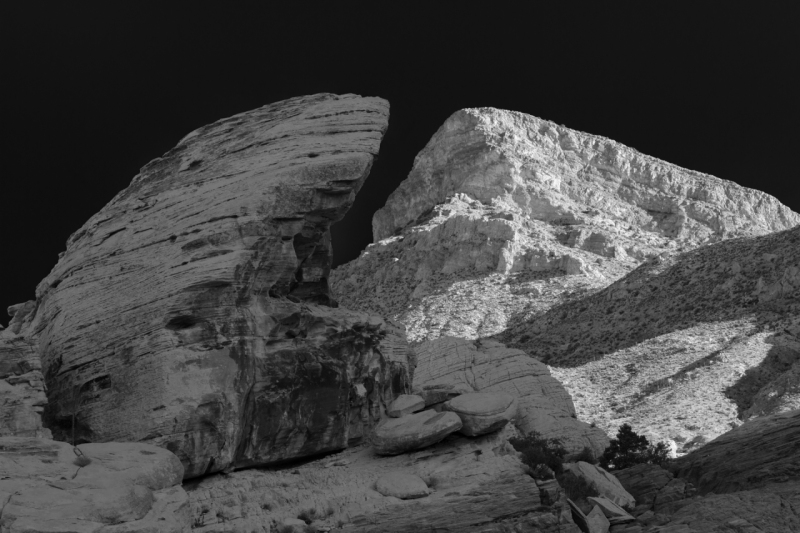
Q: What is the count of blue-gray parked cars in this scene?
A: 0